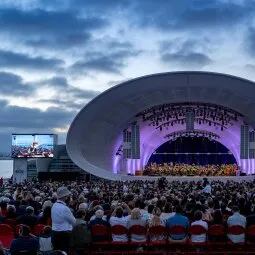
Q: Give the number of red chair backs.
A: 12